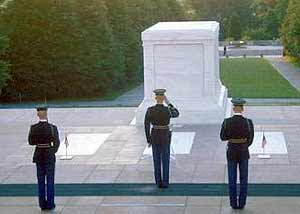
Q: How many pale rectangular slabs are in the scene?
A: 3